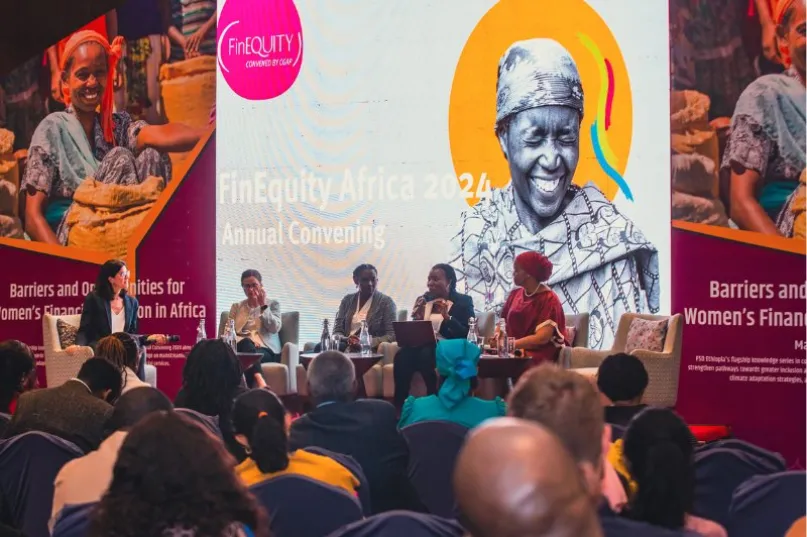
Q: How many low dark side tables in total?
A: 3